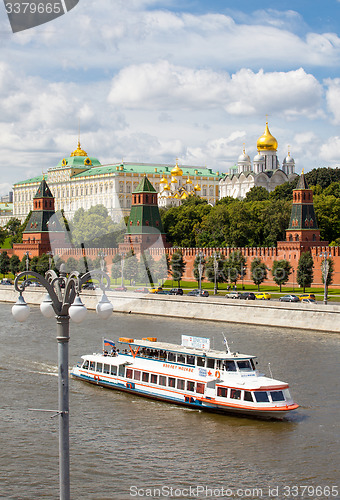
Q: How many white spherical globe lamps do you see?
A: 4